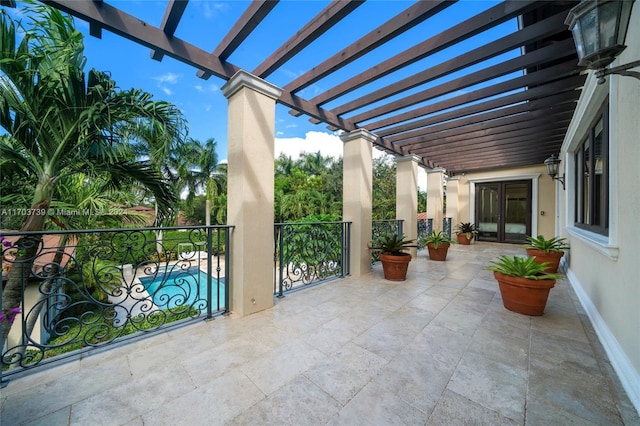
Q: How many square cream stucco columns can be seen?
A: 5